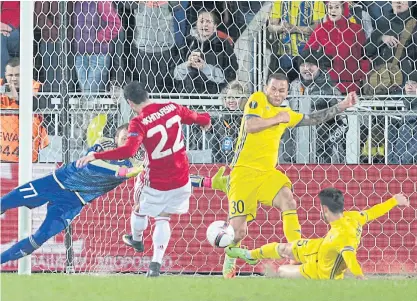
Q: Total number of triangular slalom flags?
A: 0